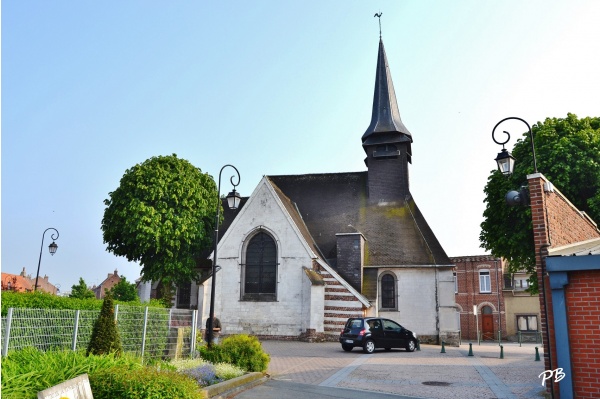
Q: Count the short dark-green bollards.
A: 5